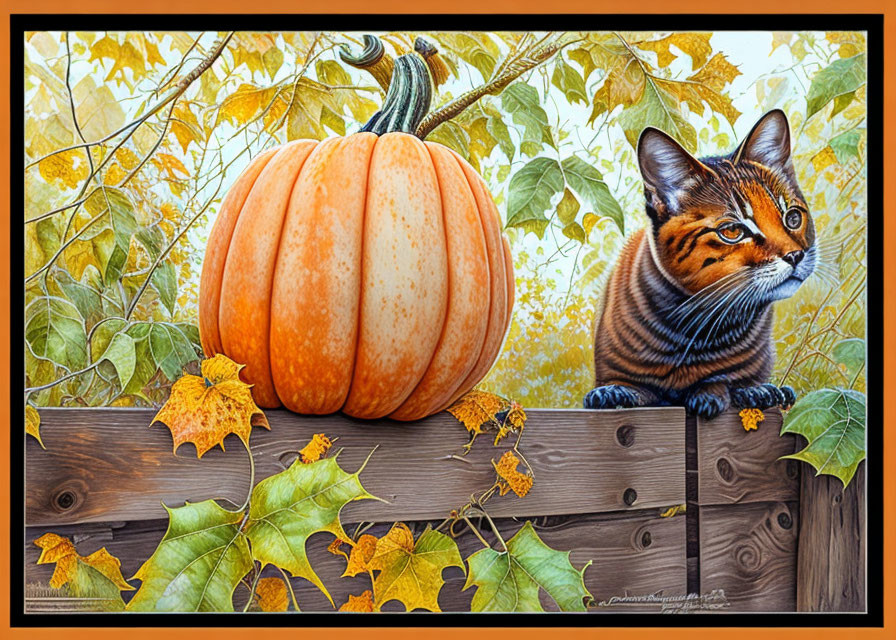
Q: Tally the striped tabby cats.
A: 1